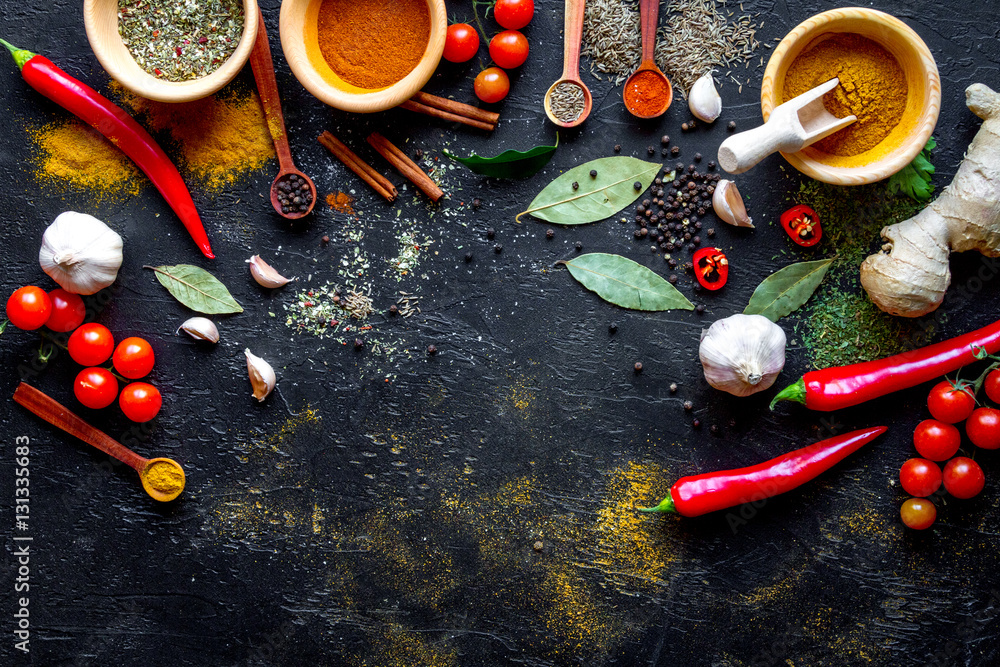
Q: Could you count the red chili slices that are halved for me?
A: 2